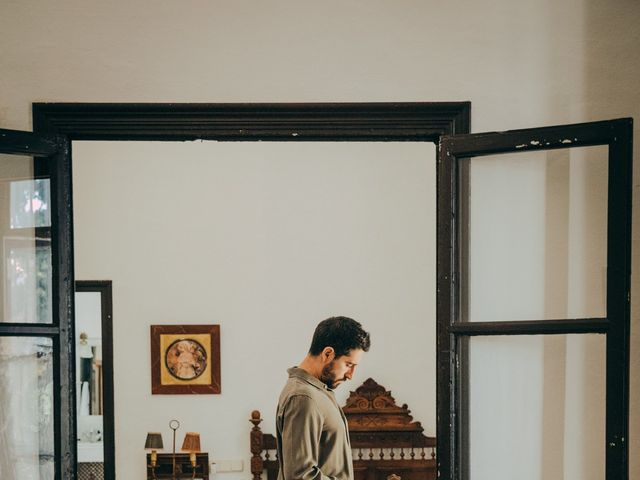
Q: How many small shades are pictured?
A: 2